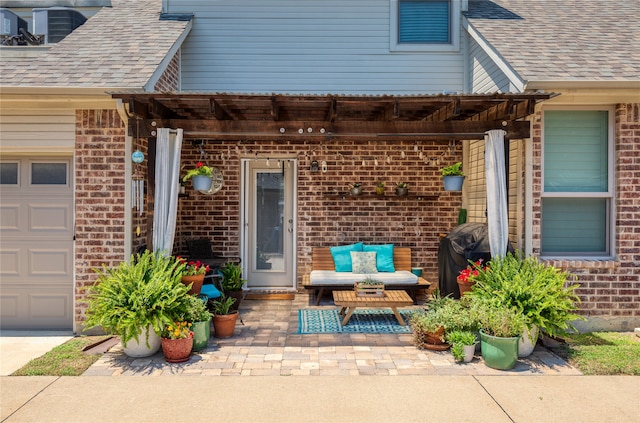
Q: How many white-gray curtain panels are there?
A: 2